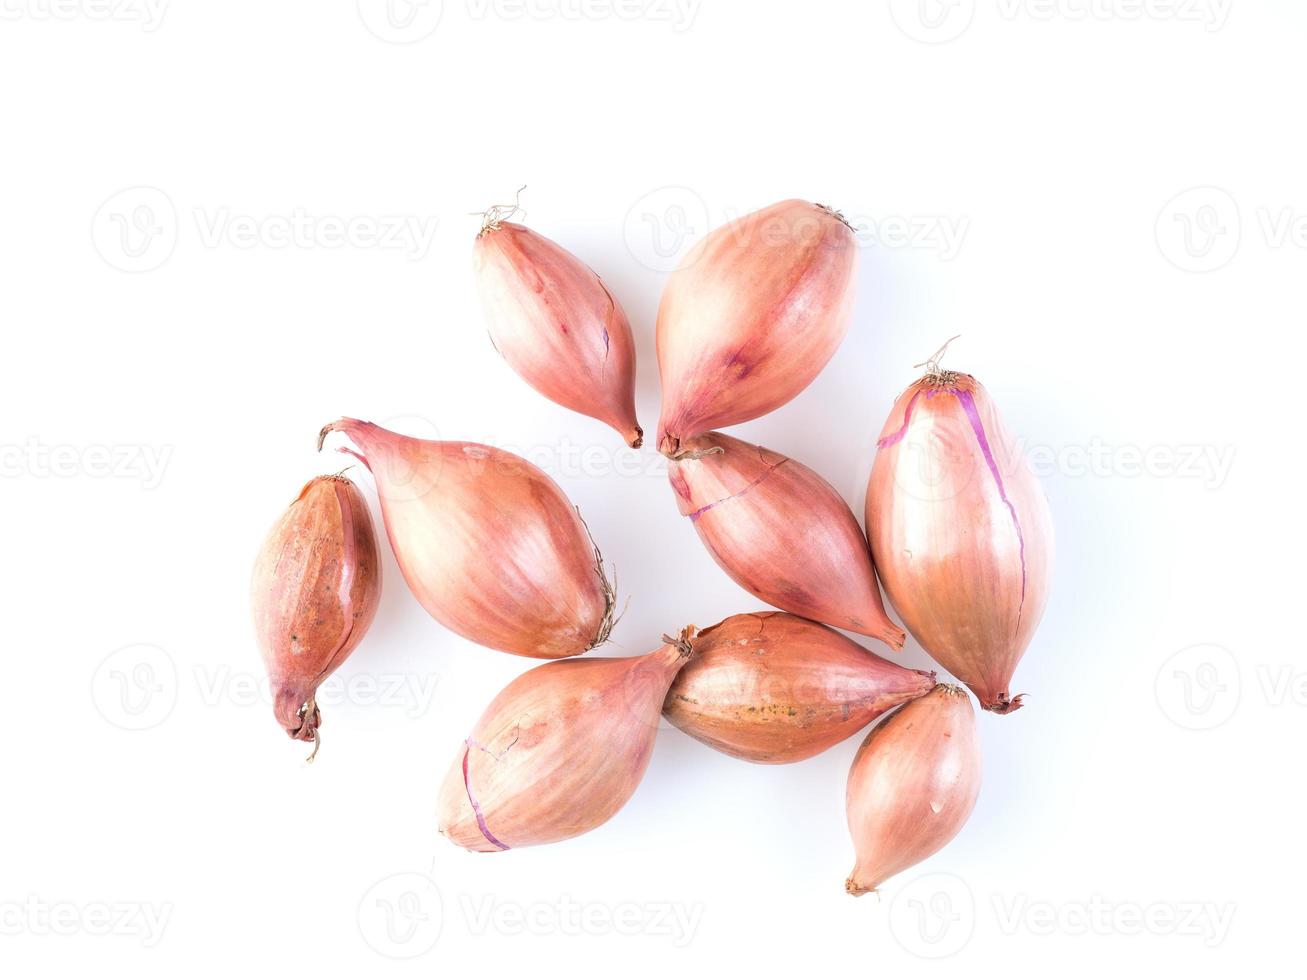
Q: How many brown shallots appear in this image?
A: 9